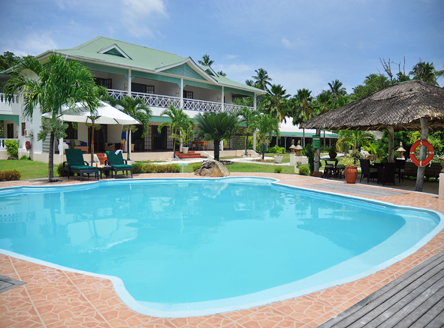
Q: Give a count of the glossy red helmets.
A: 0